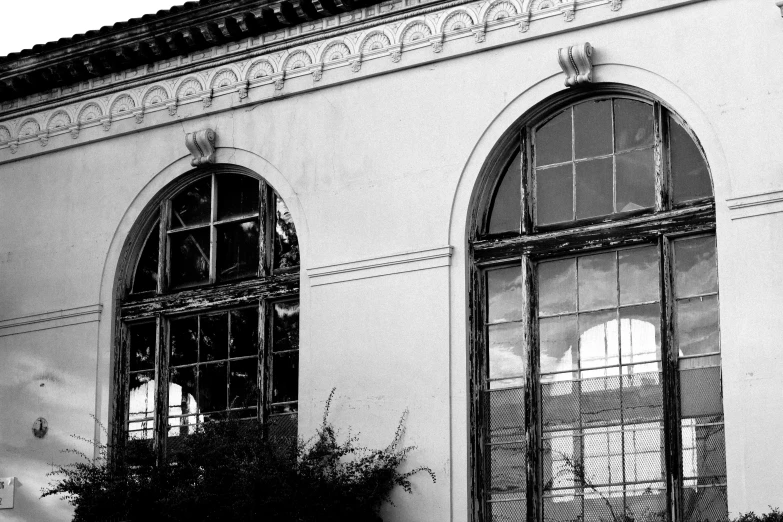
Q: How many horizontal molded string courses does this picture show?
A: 3